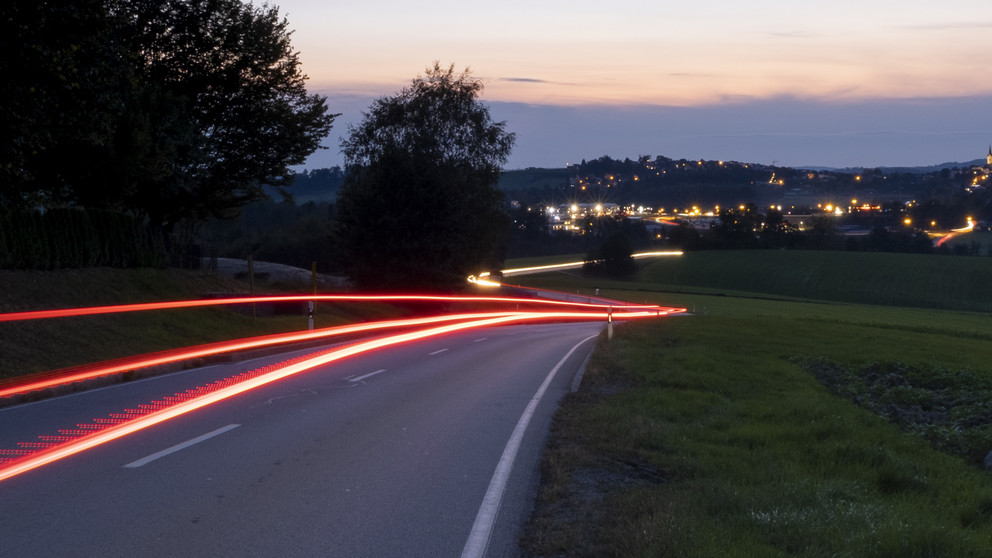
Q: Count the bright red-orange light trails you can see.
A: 3